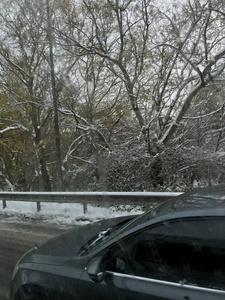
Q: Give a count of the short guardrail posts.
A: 3